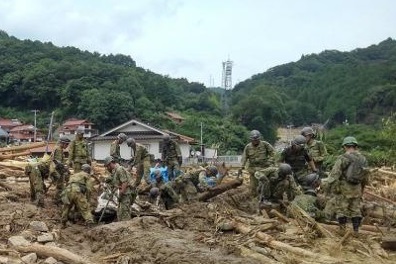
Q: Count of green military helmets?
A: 1